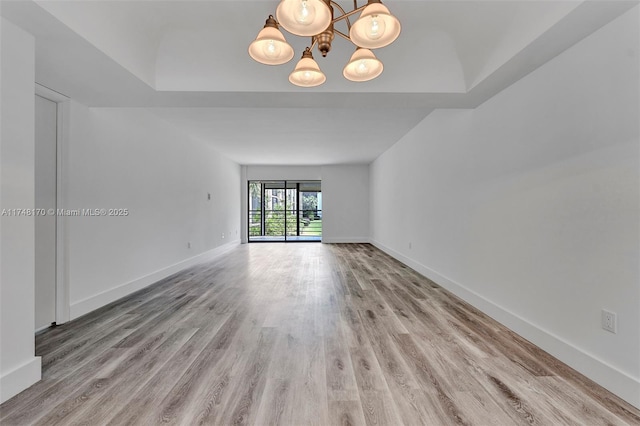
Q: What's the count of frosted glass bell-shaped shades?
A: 5